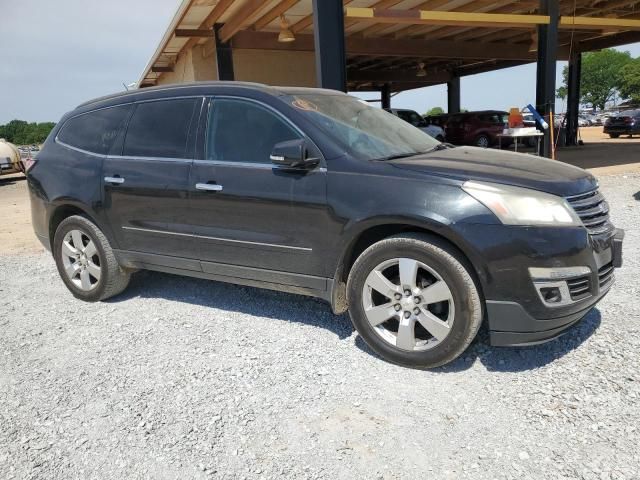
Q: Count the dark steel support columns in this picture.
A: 6